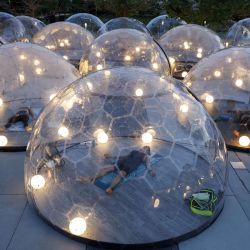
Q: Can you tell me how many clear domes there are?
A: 12